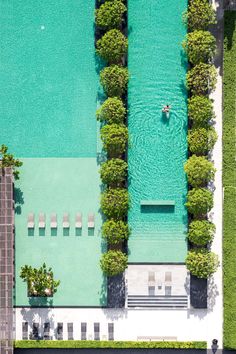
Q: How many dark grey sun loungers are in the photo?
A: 8